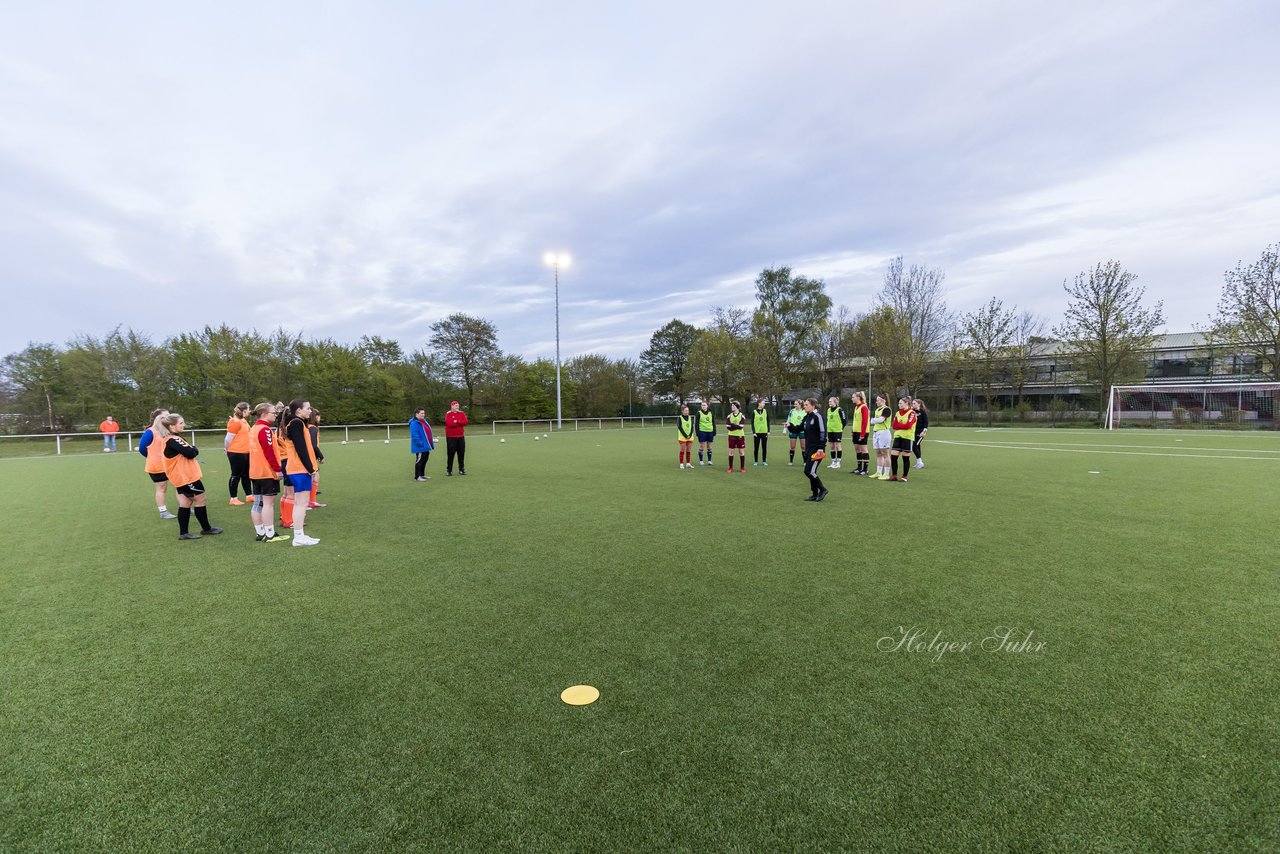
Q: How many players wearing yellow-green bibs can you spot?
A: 9